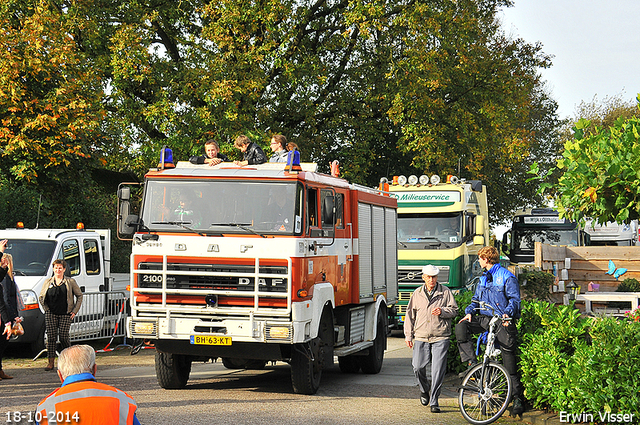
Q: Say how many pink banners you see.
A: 0